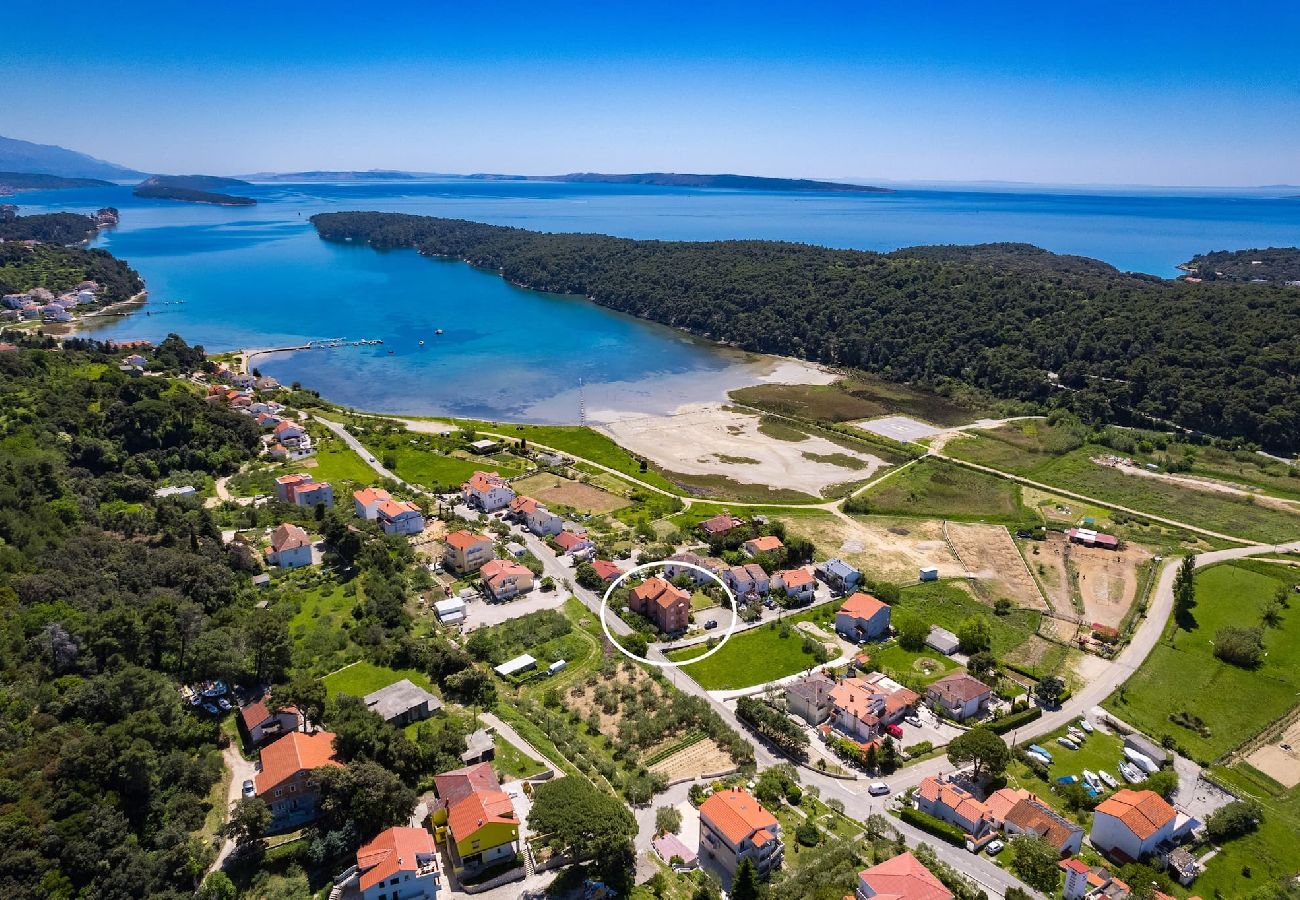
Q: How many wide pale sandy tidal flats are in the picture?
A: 1